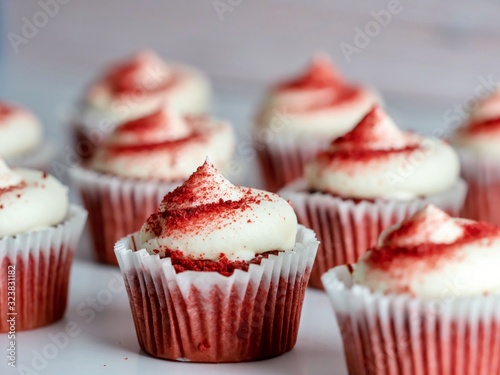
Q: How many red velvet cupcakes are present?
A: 9